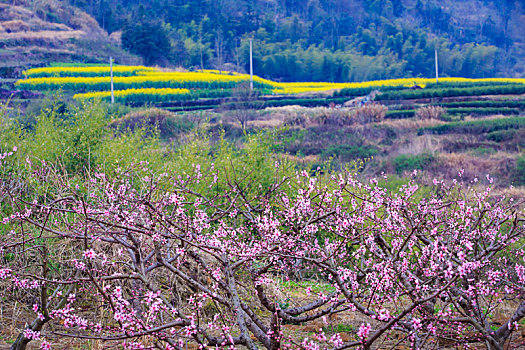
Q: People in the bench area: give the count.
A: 0